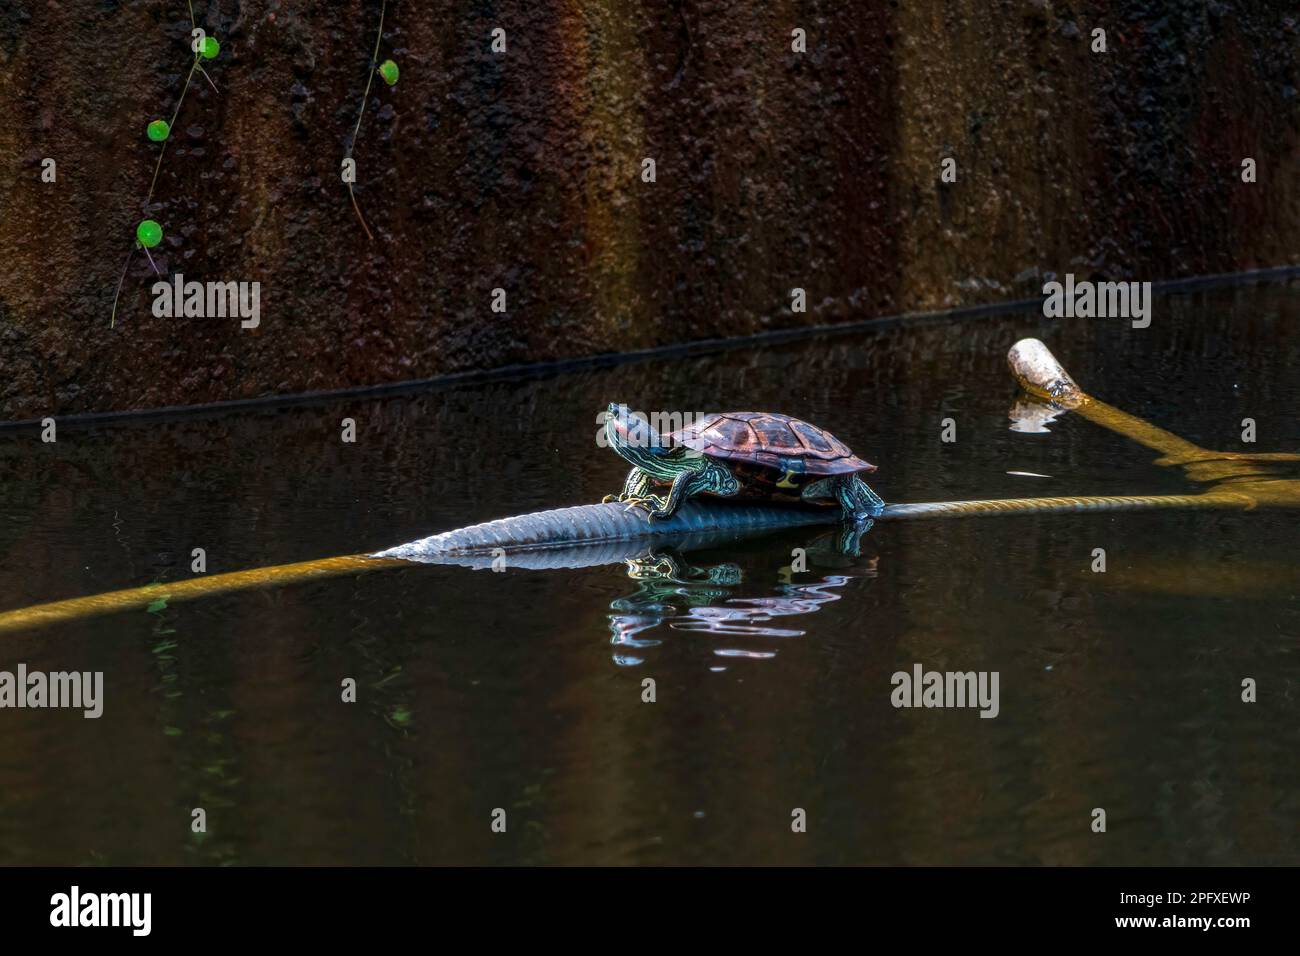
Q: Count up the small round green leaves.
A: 4